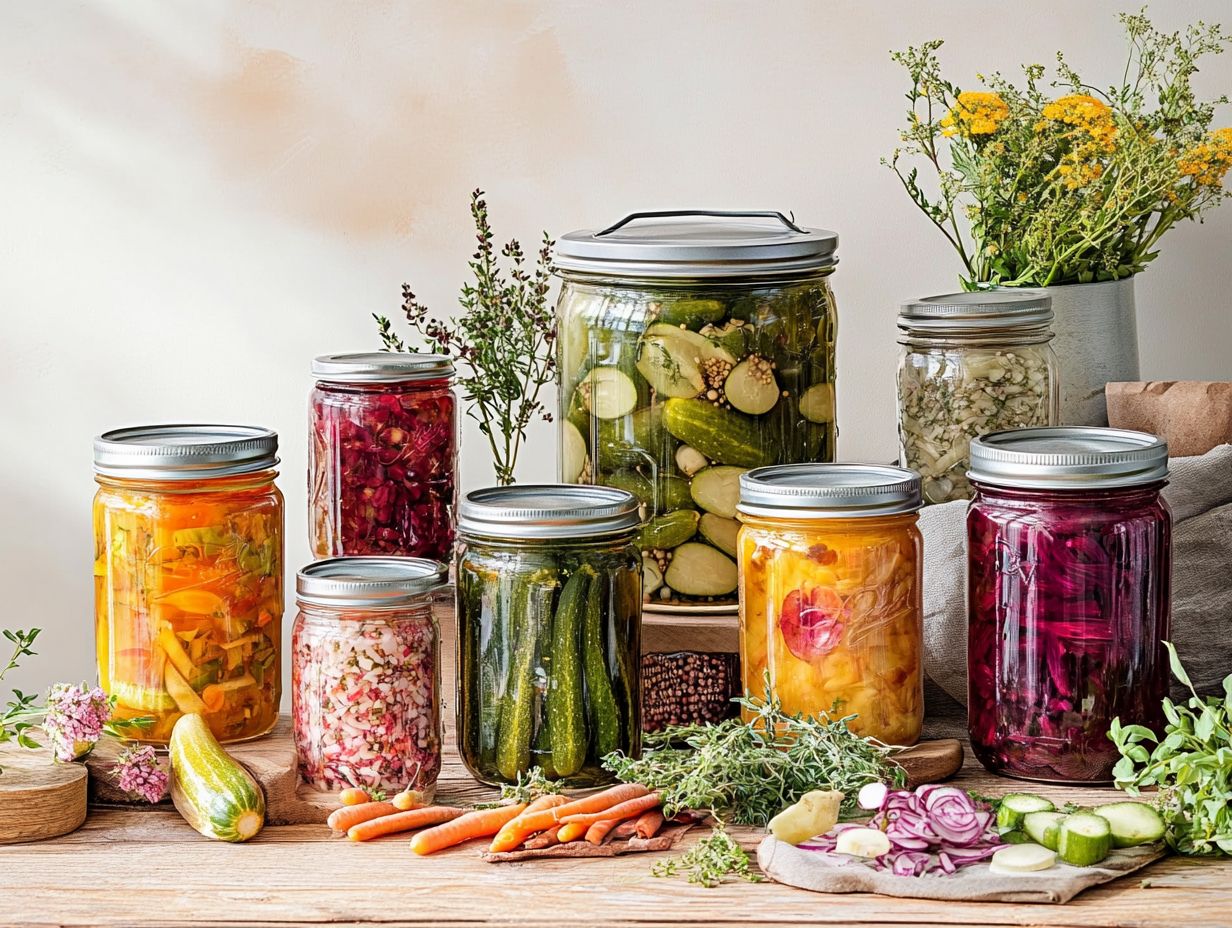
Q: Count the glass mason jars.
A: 8